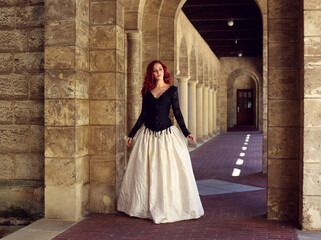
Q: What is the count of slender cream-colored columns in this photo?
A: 6